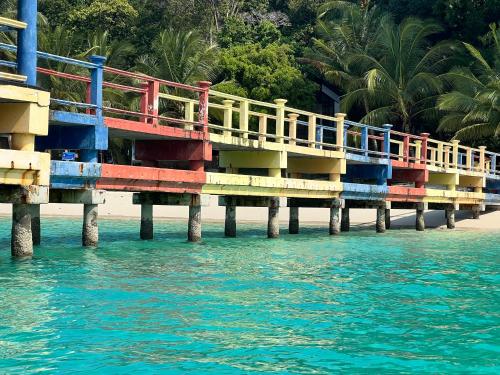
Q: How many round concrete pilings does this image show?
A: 15